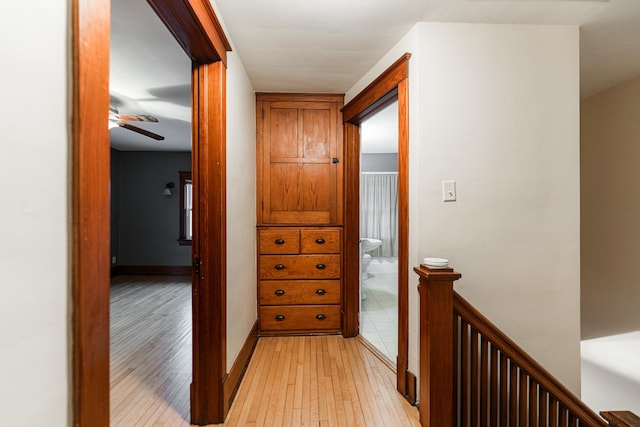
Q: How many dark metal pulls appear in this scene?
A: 8